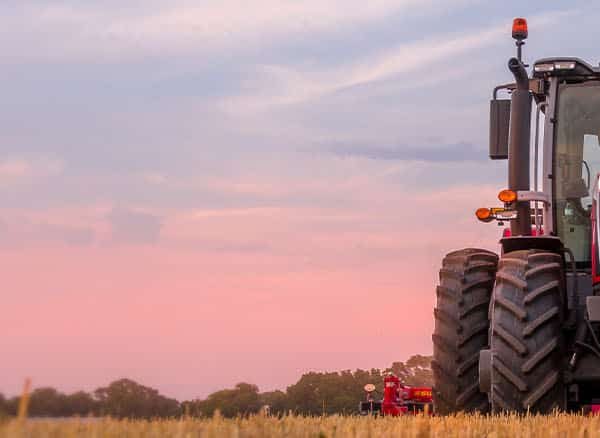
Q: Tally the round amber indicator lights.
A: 2